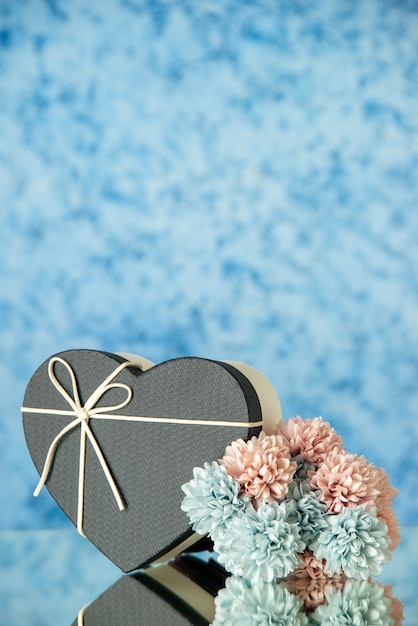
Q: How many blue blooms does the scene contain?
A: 4